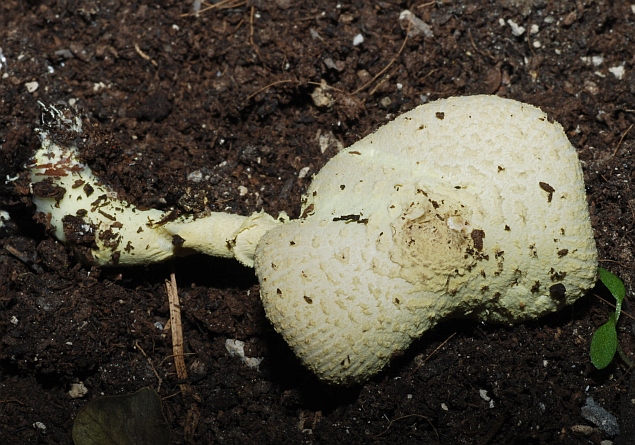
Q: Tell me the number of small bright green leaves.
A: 2